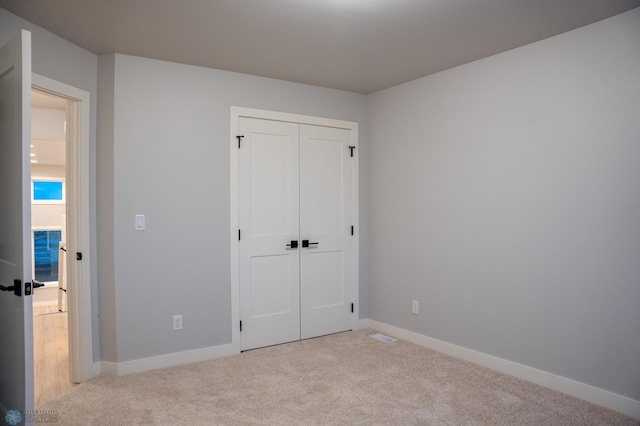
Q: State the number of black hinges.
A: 6